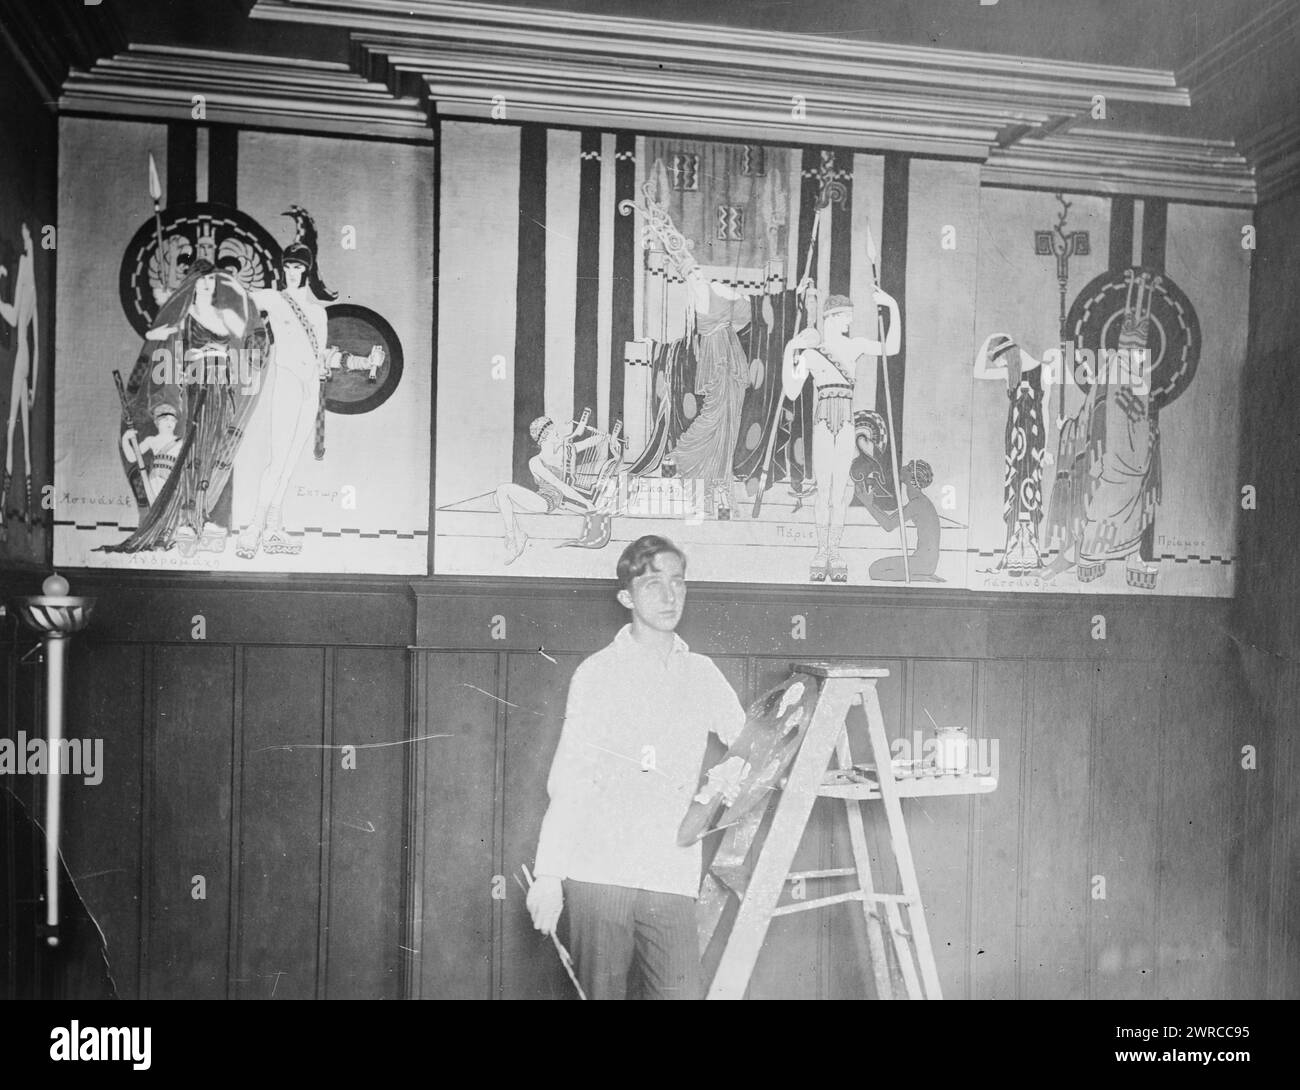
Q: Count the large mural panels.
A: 3